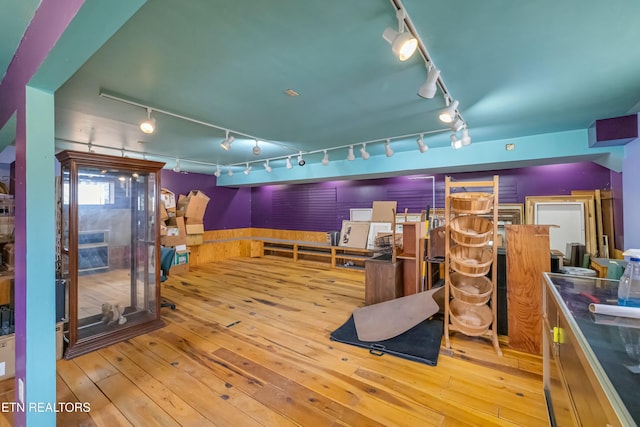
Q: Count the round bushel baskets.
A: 5